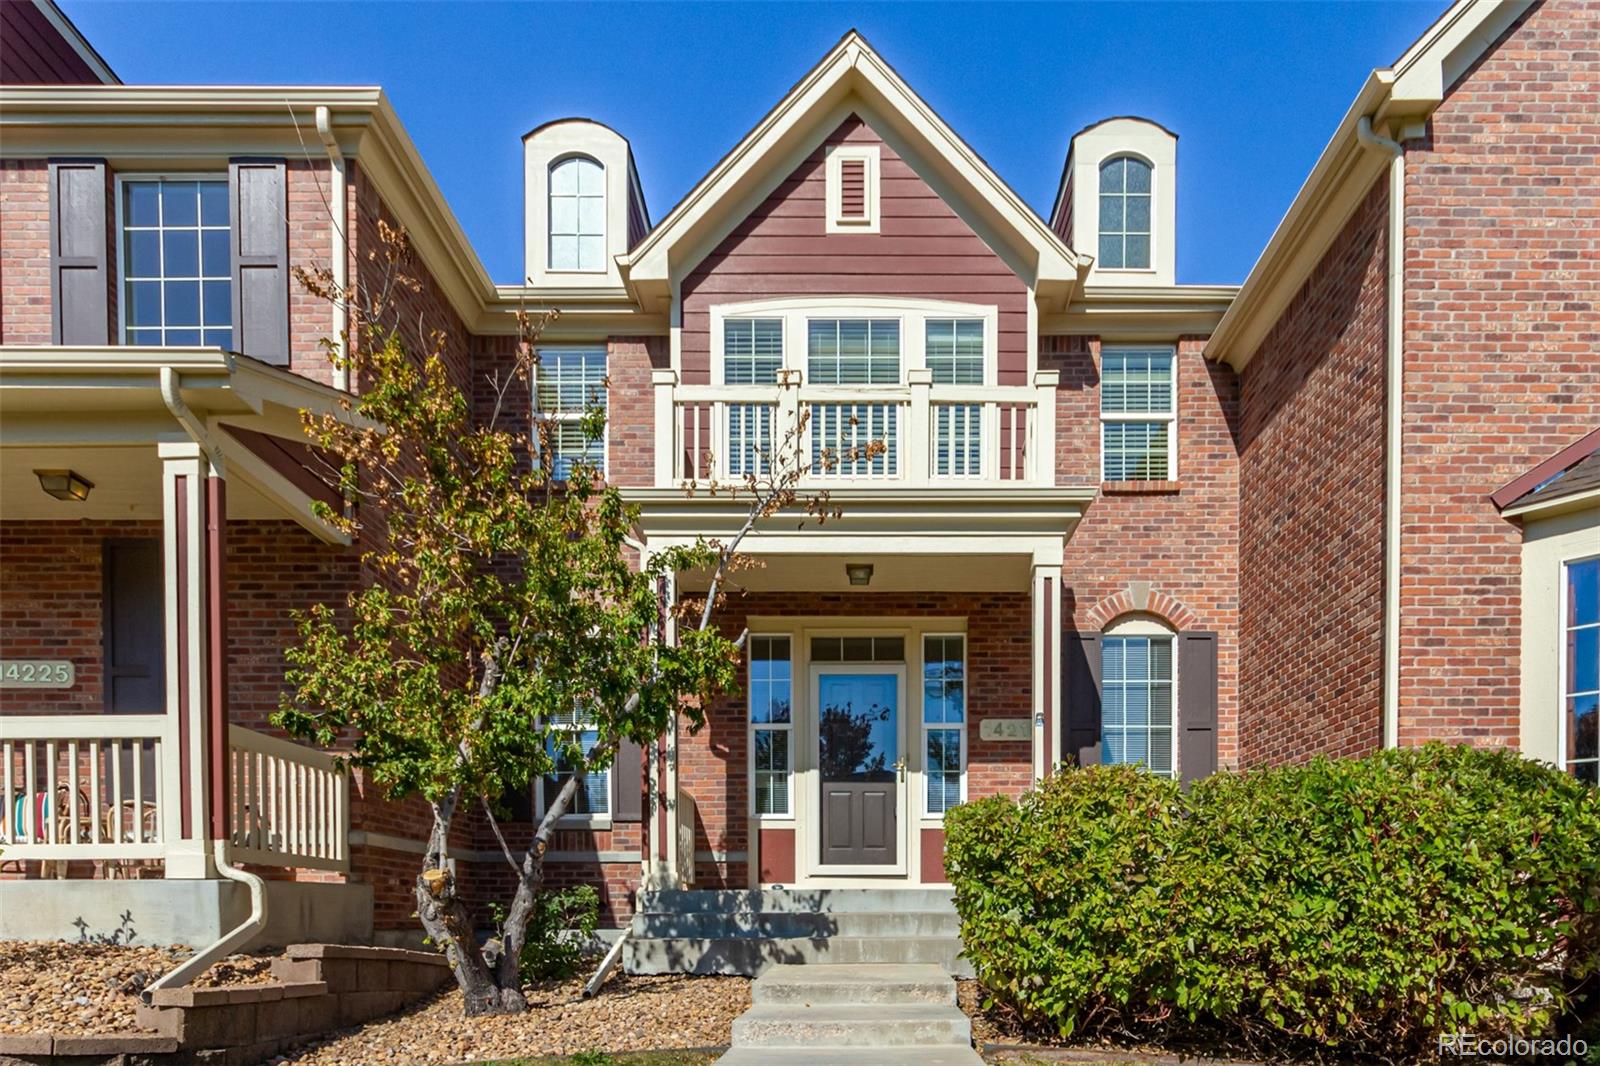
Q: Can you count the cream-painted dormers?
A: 2